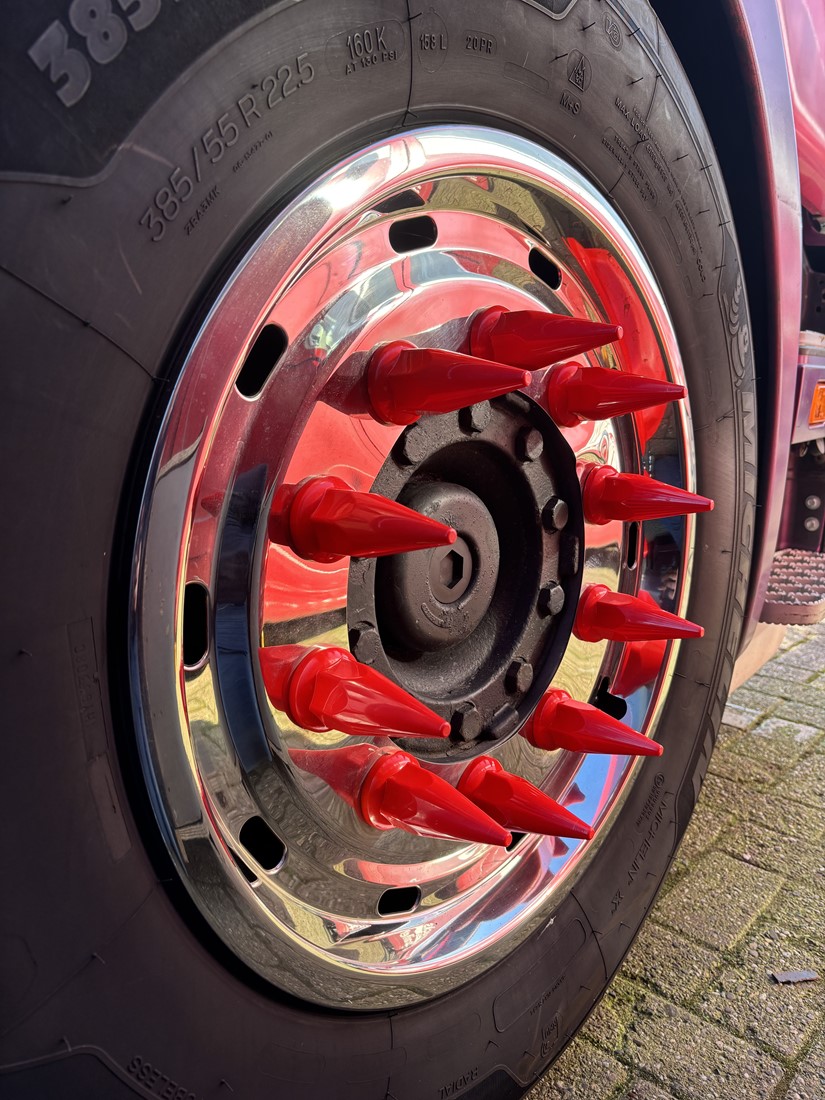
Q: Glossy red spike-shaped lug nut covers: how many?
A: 10